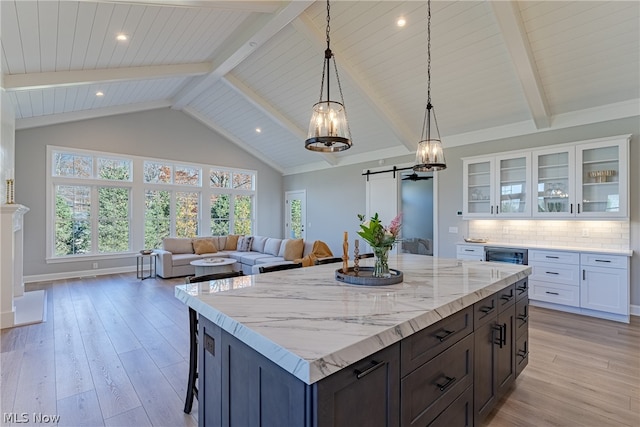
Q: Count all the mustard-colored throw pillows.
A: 3